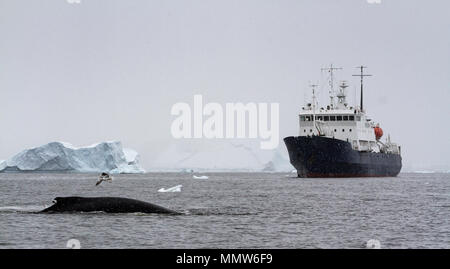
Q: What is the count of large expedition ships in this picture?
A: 1